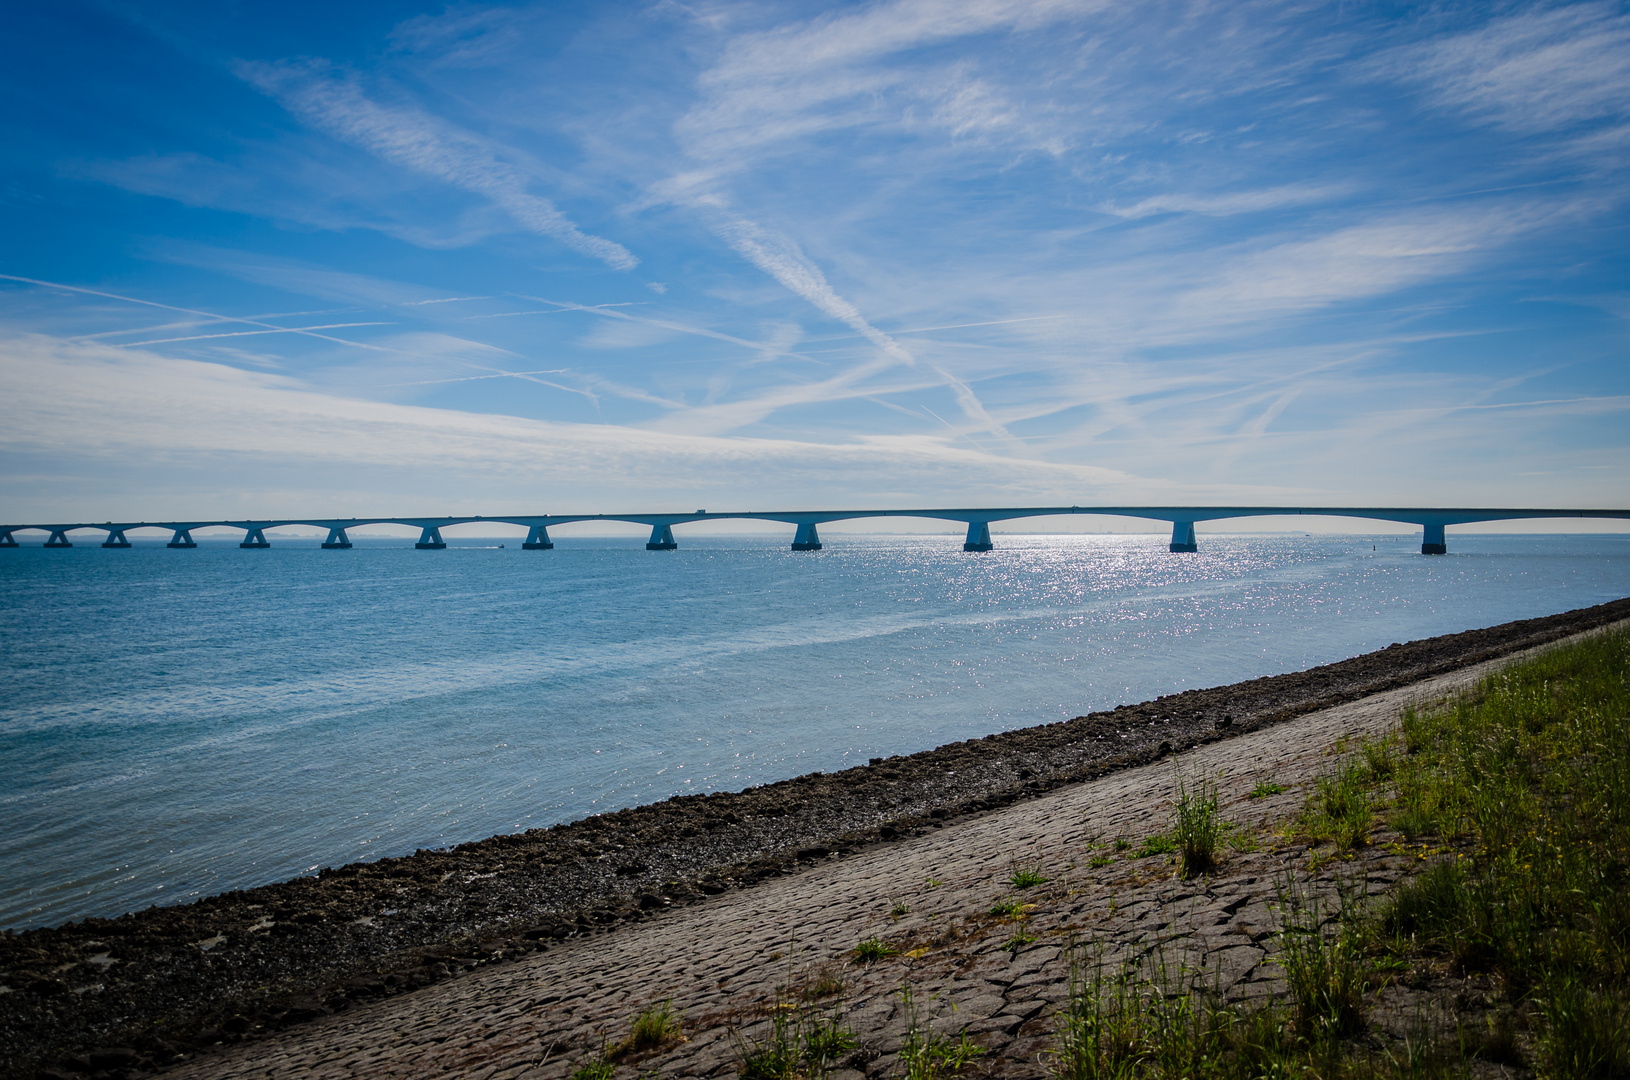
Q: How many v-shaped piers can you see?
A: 13